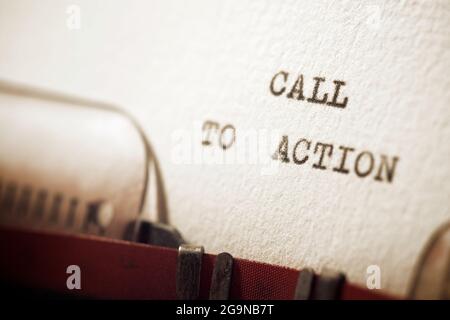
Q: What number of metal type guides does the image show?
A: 4